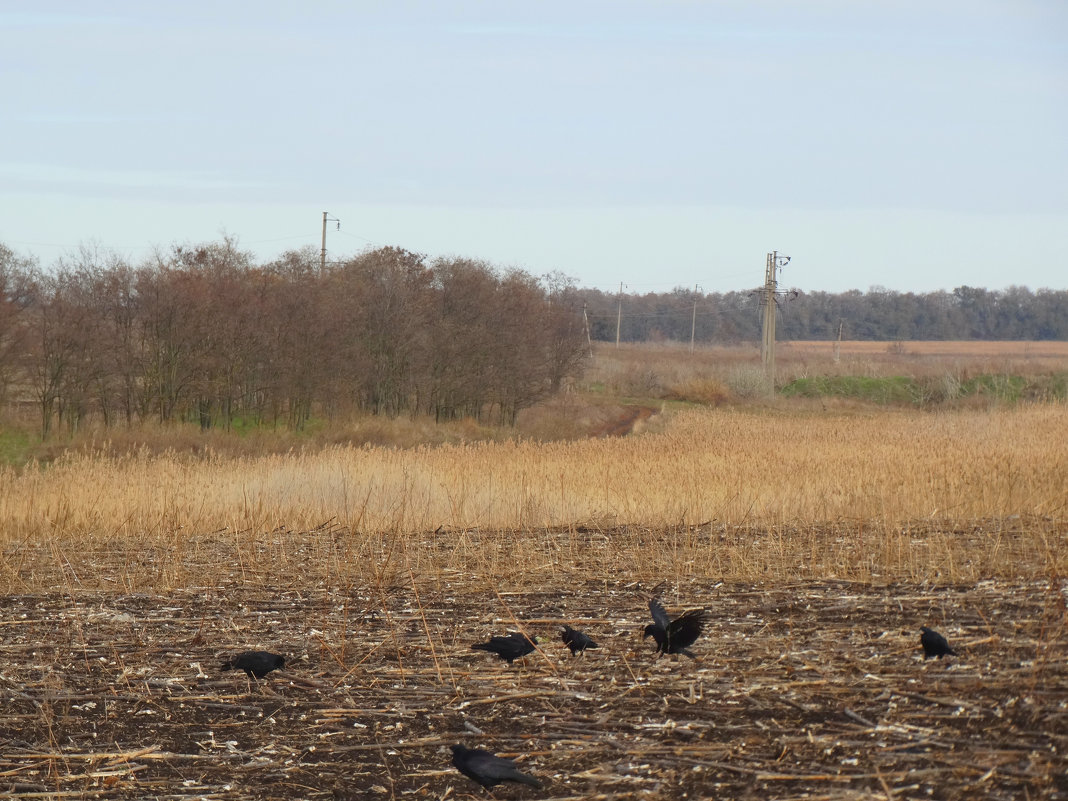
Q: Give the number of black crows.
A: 6